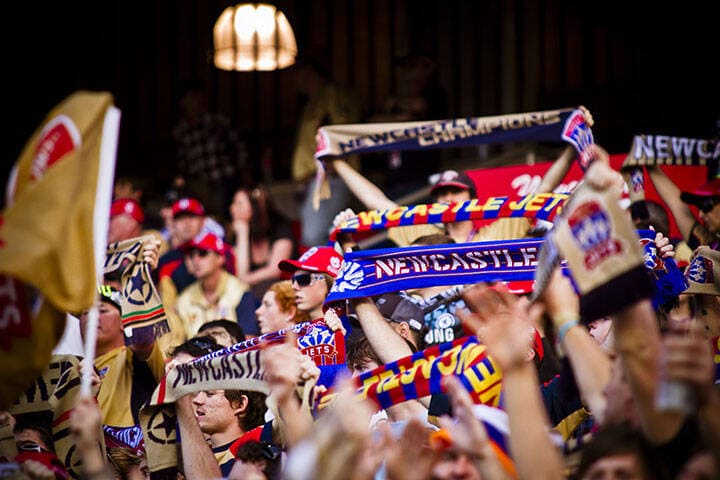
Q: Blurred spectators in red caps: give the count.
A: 3